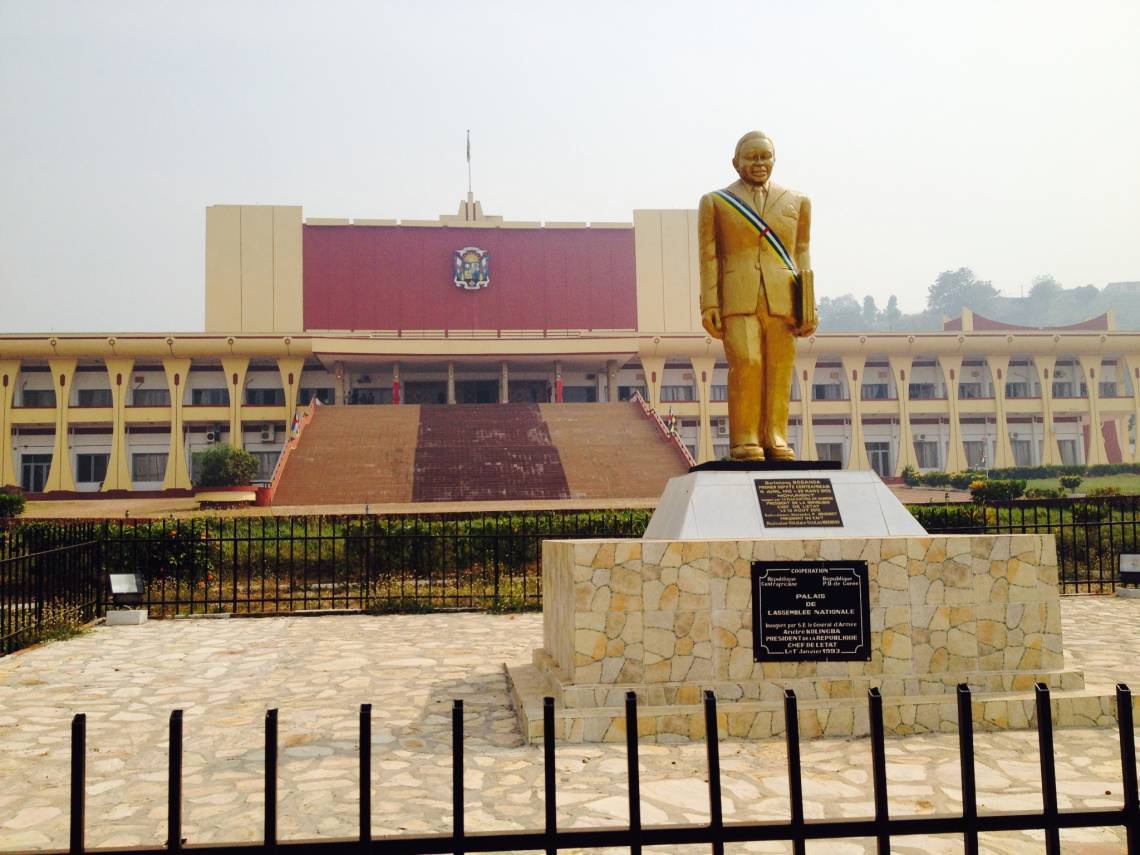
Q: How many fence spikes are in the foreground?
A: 13